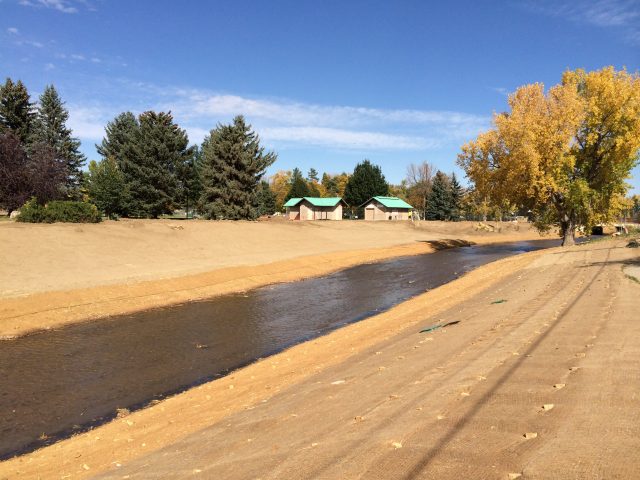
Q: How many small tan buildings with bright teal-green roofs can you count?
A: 2